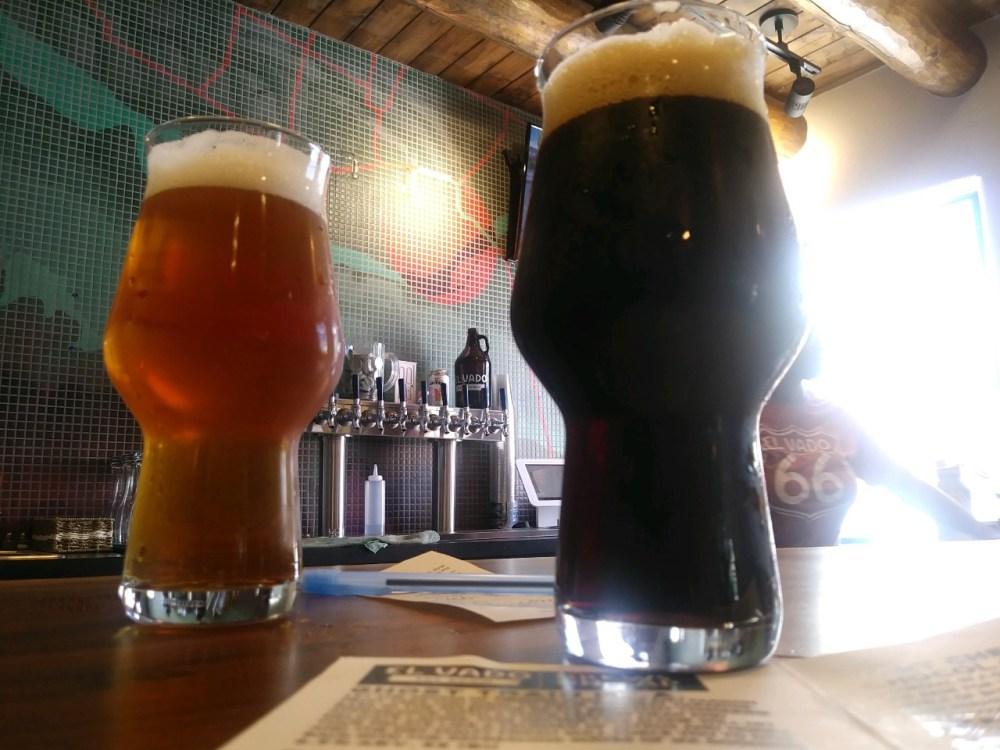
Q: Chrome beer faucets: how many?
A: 9